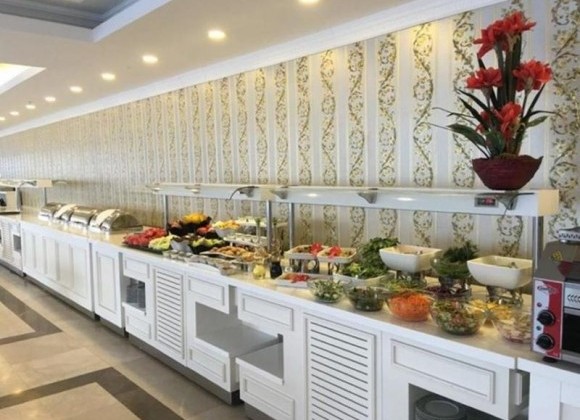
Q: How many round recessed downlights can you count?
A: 9